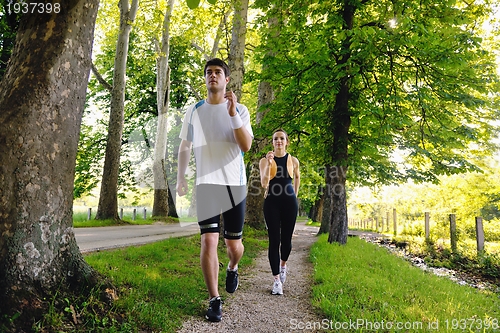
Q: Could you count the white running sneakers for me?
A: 2